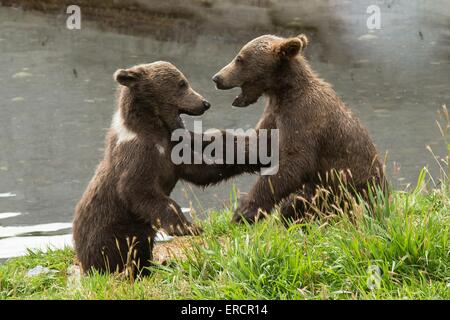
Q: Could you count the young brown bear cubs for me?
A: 2